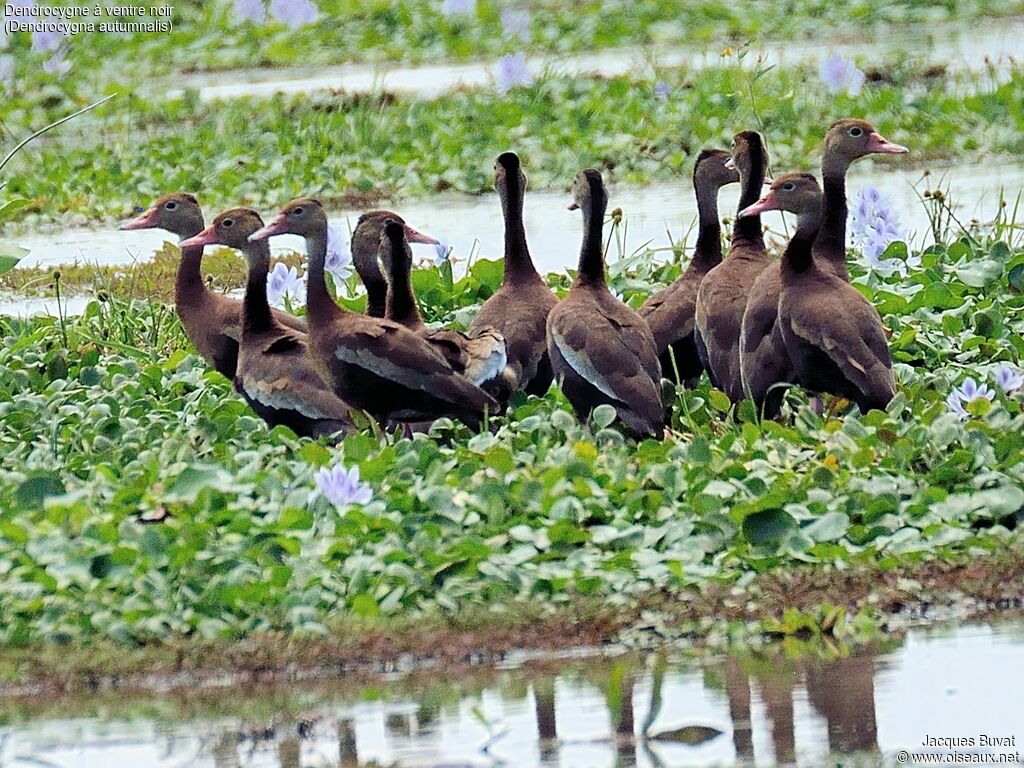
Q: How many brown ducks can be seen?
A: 11